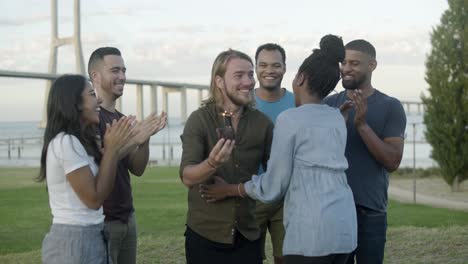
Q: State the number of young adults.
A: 6